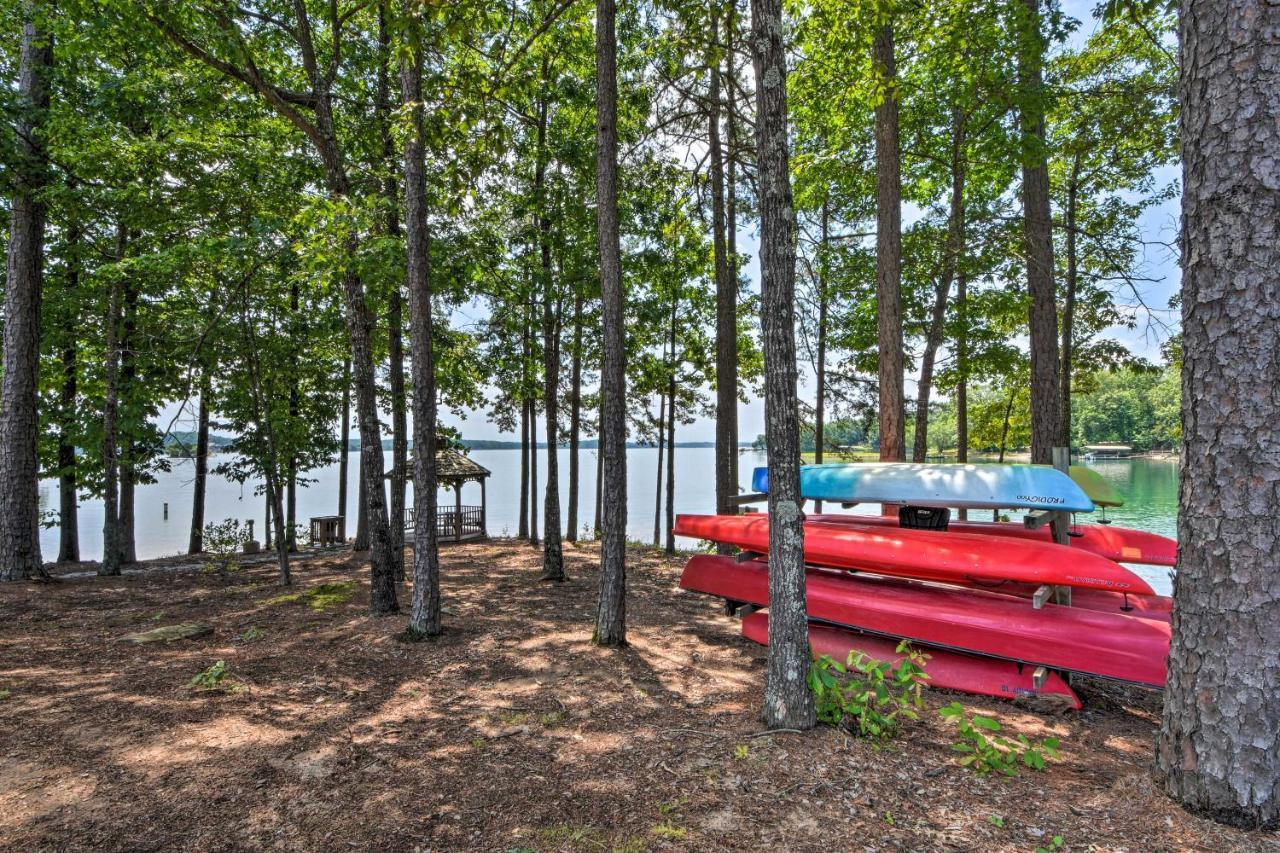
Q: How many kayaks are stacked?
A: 7